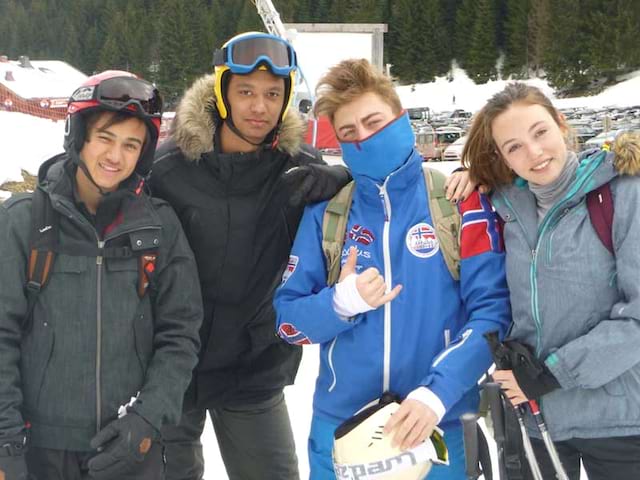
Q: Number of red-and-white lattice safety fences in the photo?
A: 1